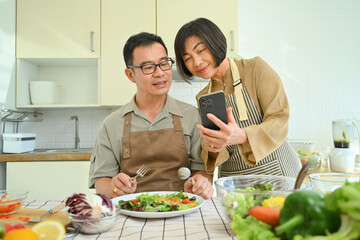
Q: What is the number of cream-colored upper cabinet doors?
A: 3